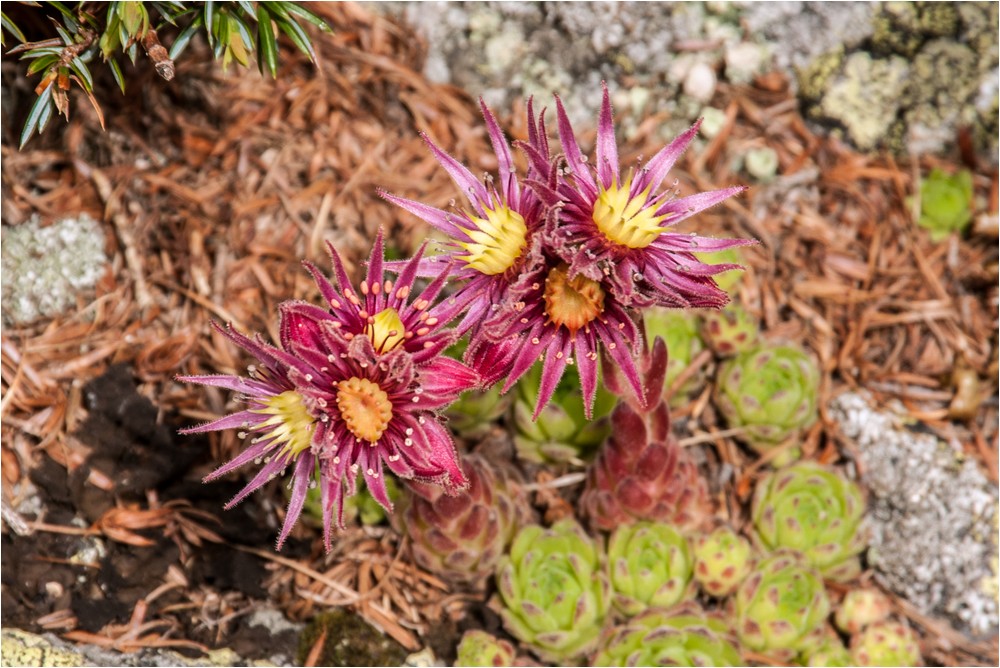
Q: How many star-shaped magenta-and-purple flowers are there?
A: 6